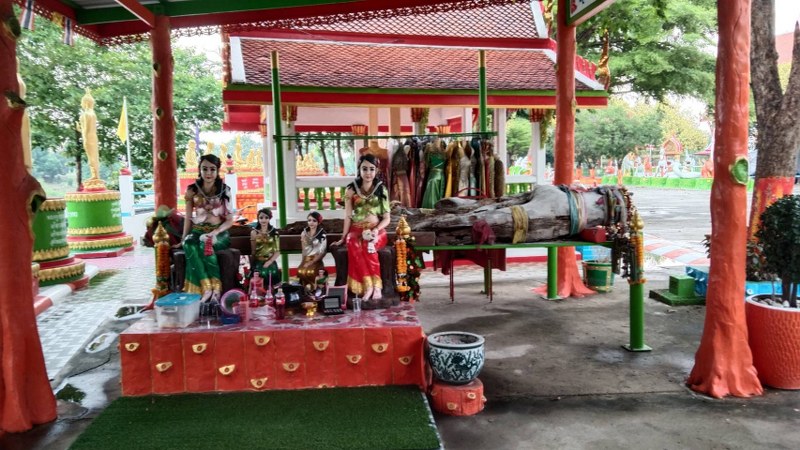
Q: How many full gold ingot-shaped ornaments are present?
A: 11